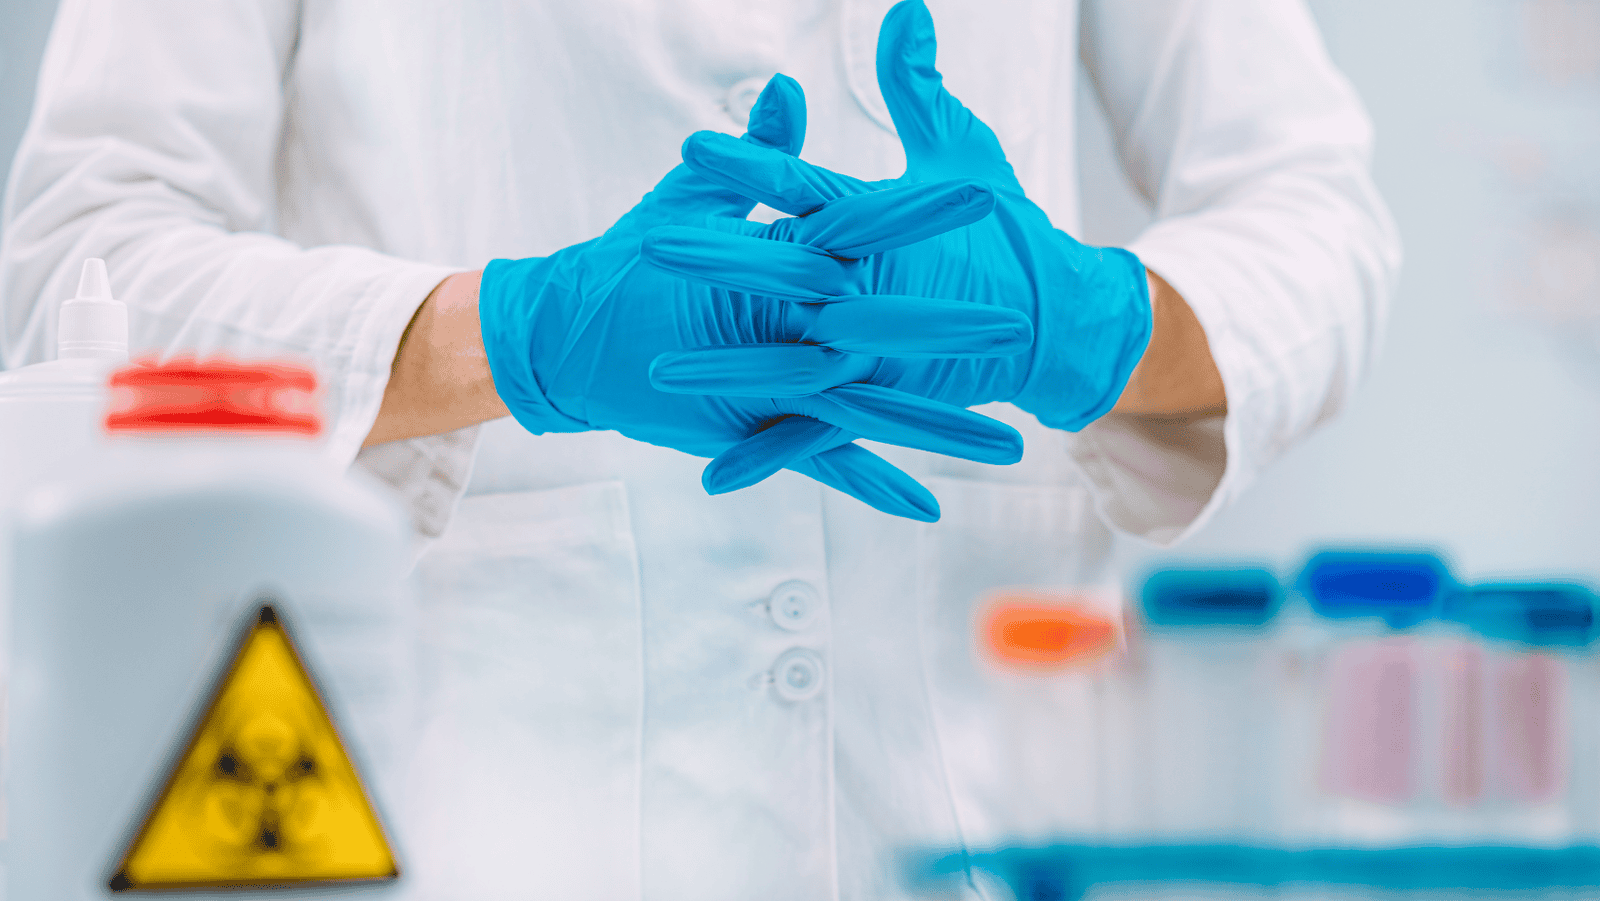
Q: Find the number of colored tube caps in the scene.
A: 4